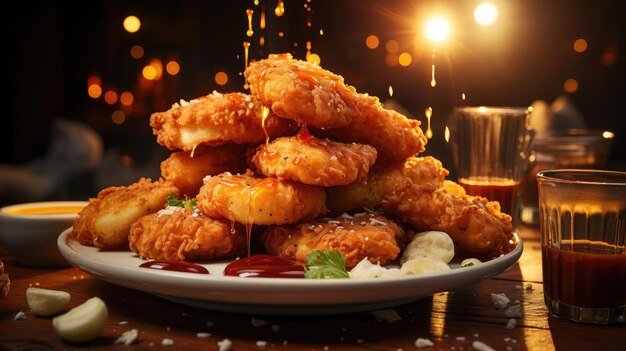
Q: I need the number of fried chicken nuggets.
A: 11